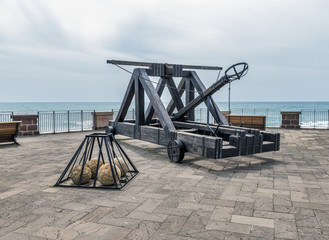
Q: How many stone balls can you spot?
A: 4